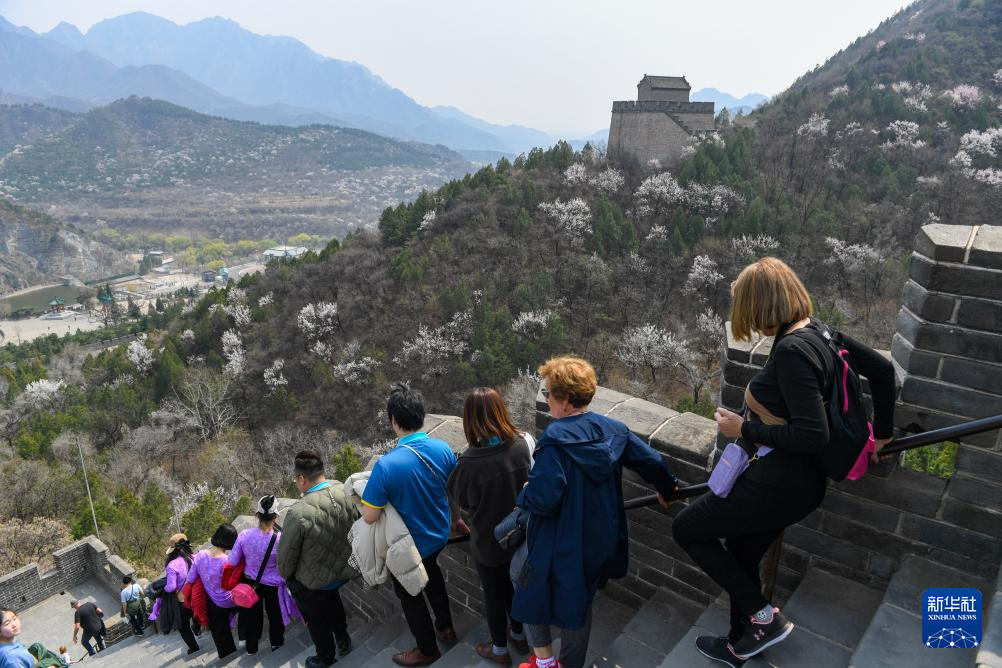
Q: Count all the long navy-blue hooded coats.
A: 1